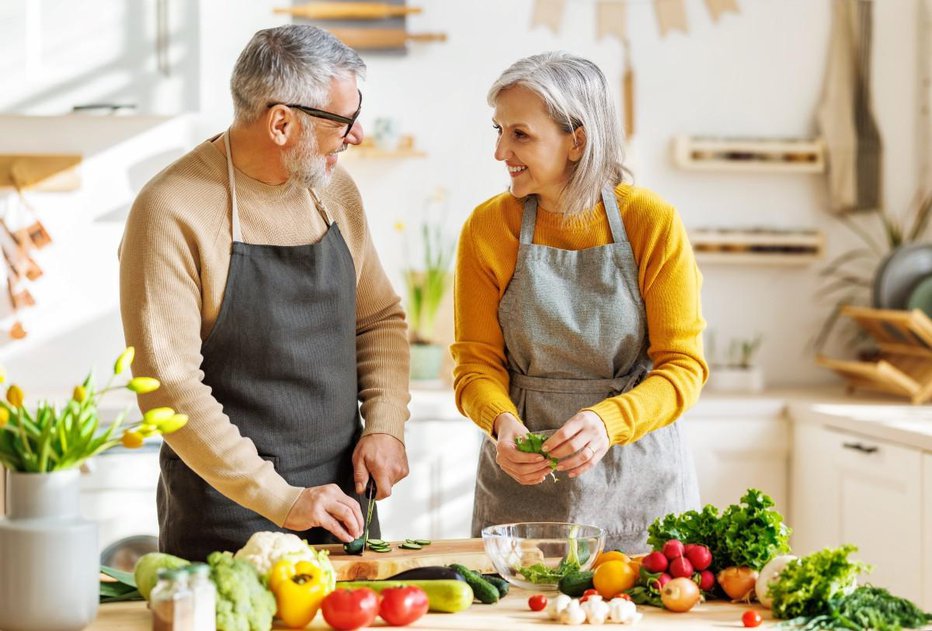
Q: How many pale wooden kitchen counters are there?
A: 1